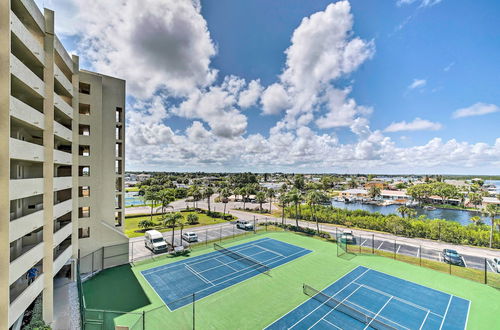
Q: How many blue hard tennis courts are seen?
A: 2